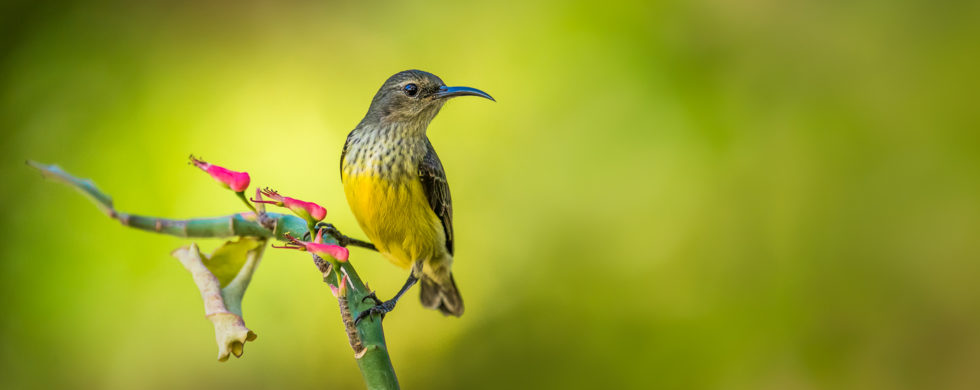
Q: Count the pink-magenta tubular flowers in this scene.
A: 3